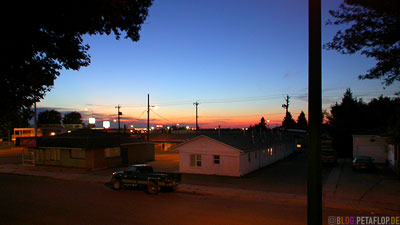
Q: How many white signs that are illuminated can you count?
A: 2